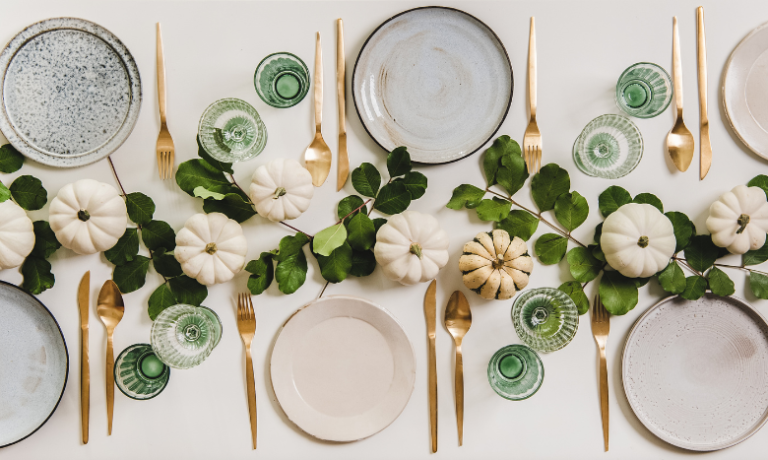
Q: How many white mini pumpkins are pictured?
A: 7